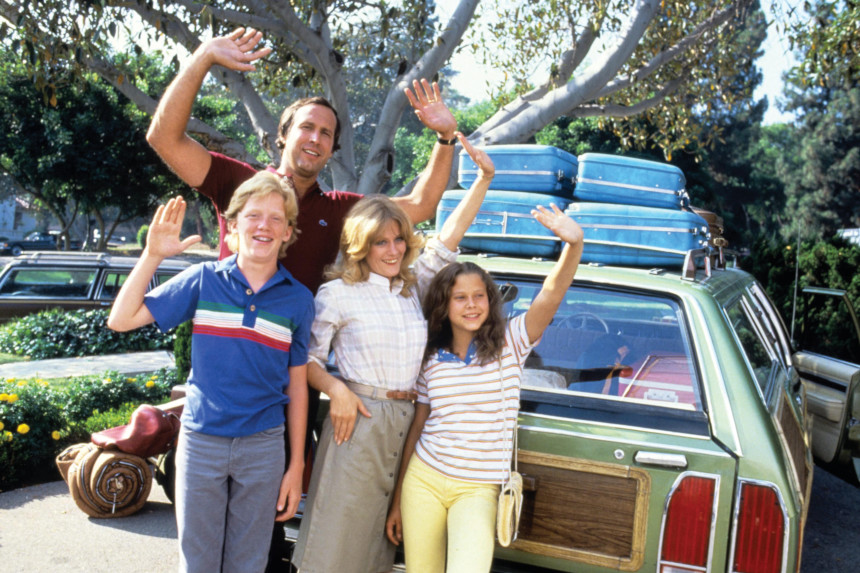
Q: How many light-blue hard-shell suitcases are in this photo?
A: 4